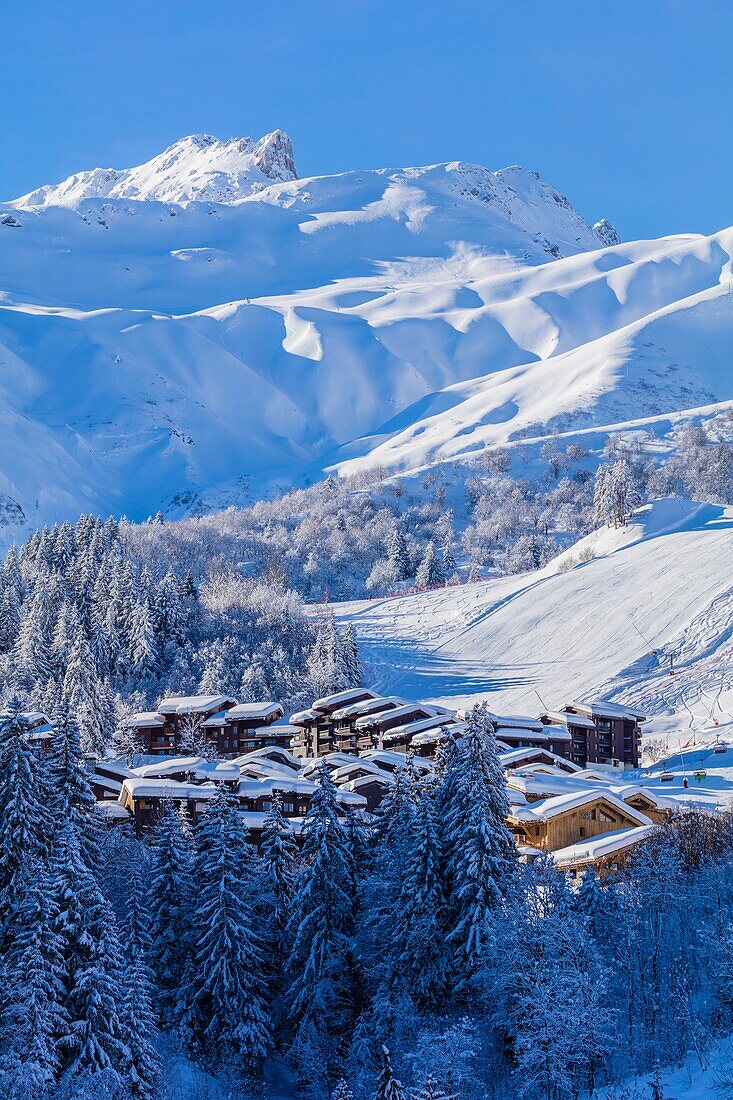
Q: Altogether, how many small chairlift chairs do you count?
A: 3